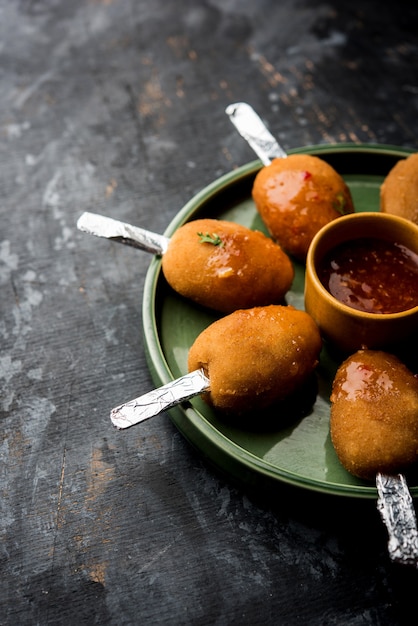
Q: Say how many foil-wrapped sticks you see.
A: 4